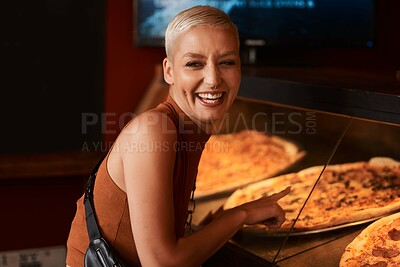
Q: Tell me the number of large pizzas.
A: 3